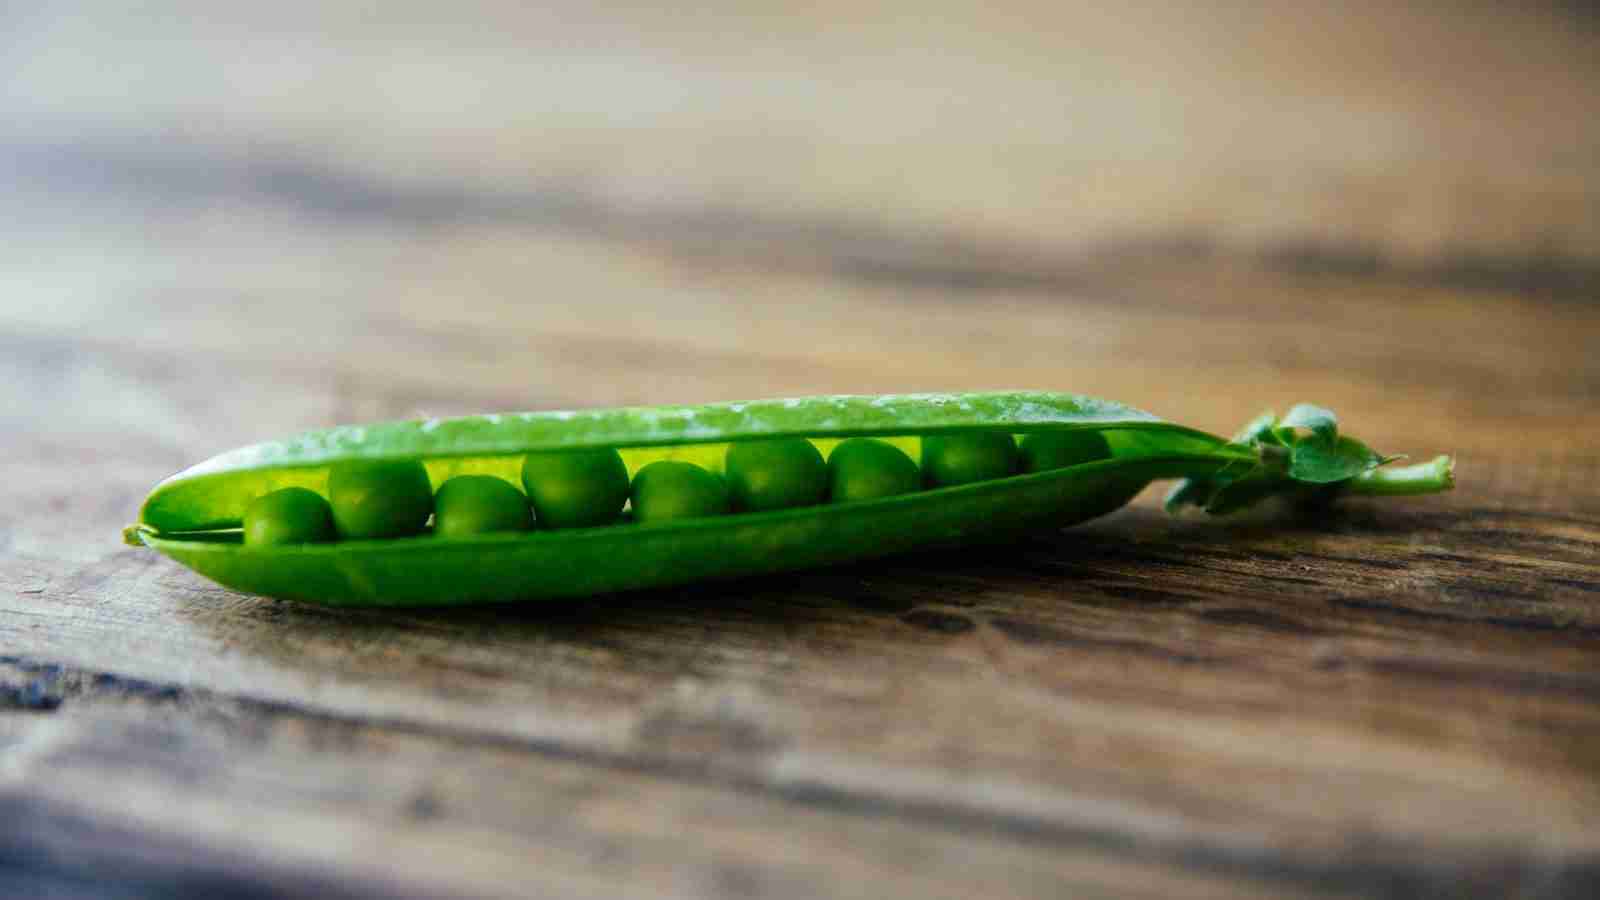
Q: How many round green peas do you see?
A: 9